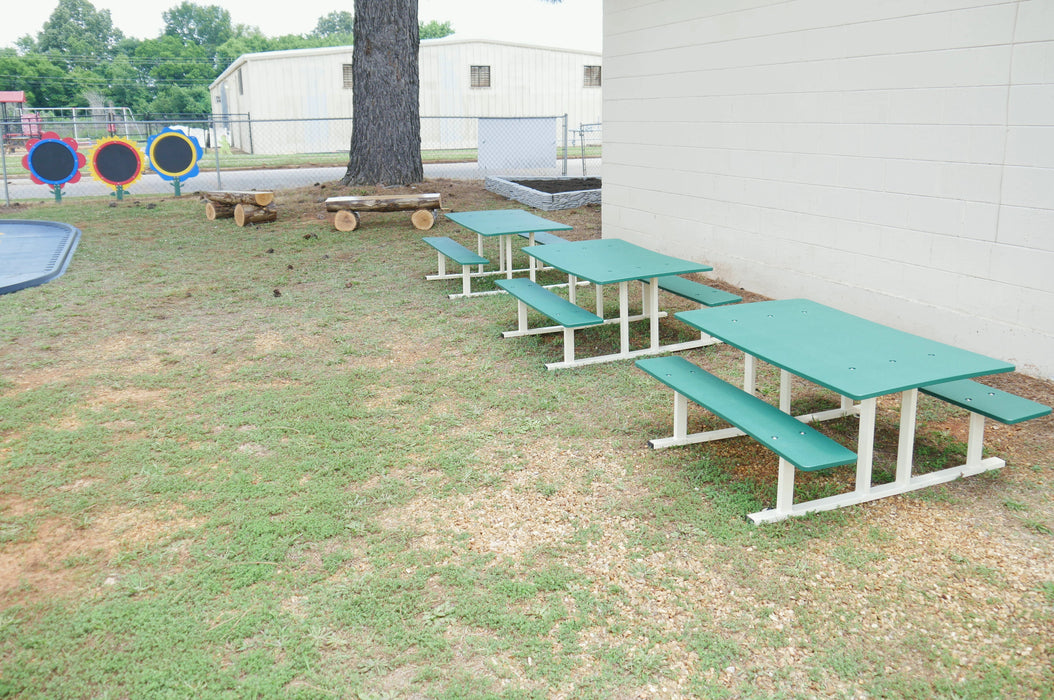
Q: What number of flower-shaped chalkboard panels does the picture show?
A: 3